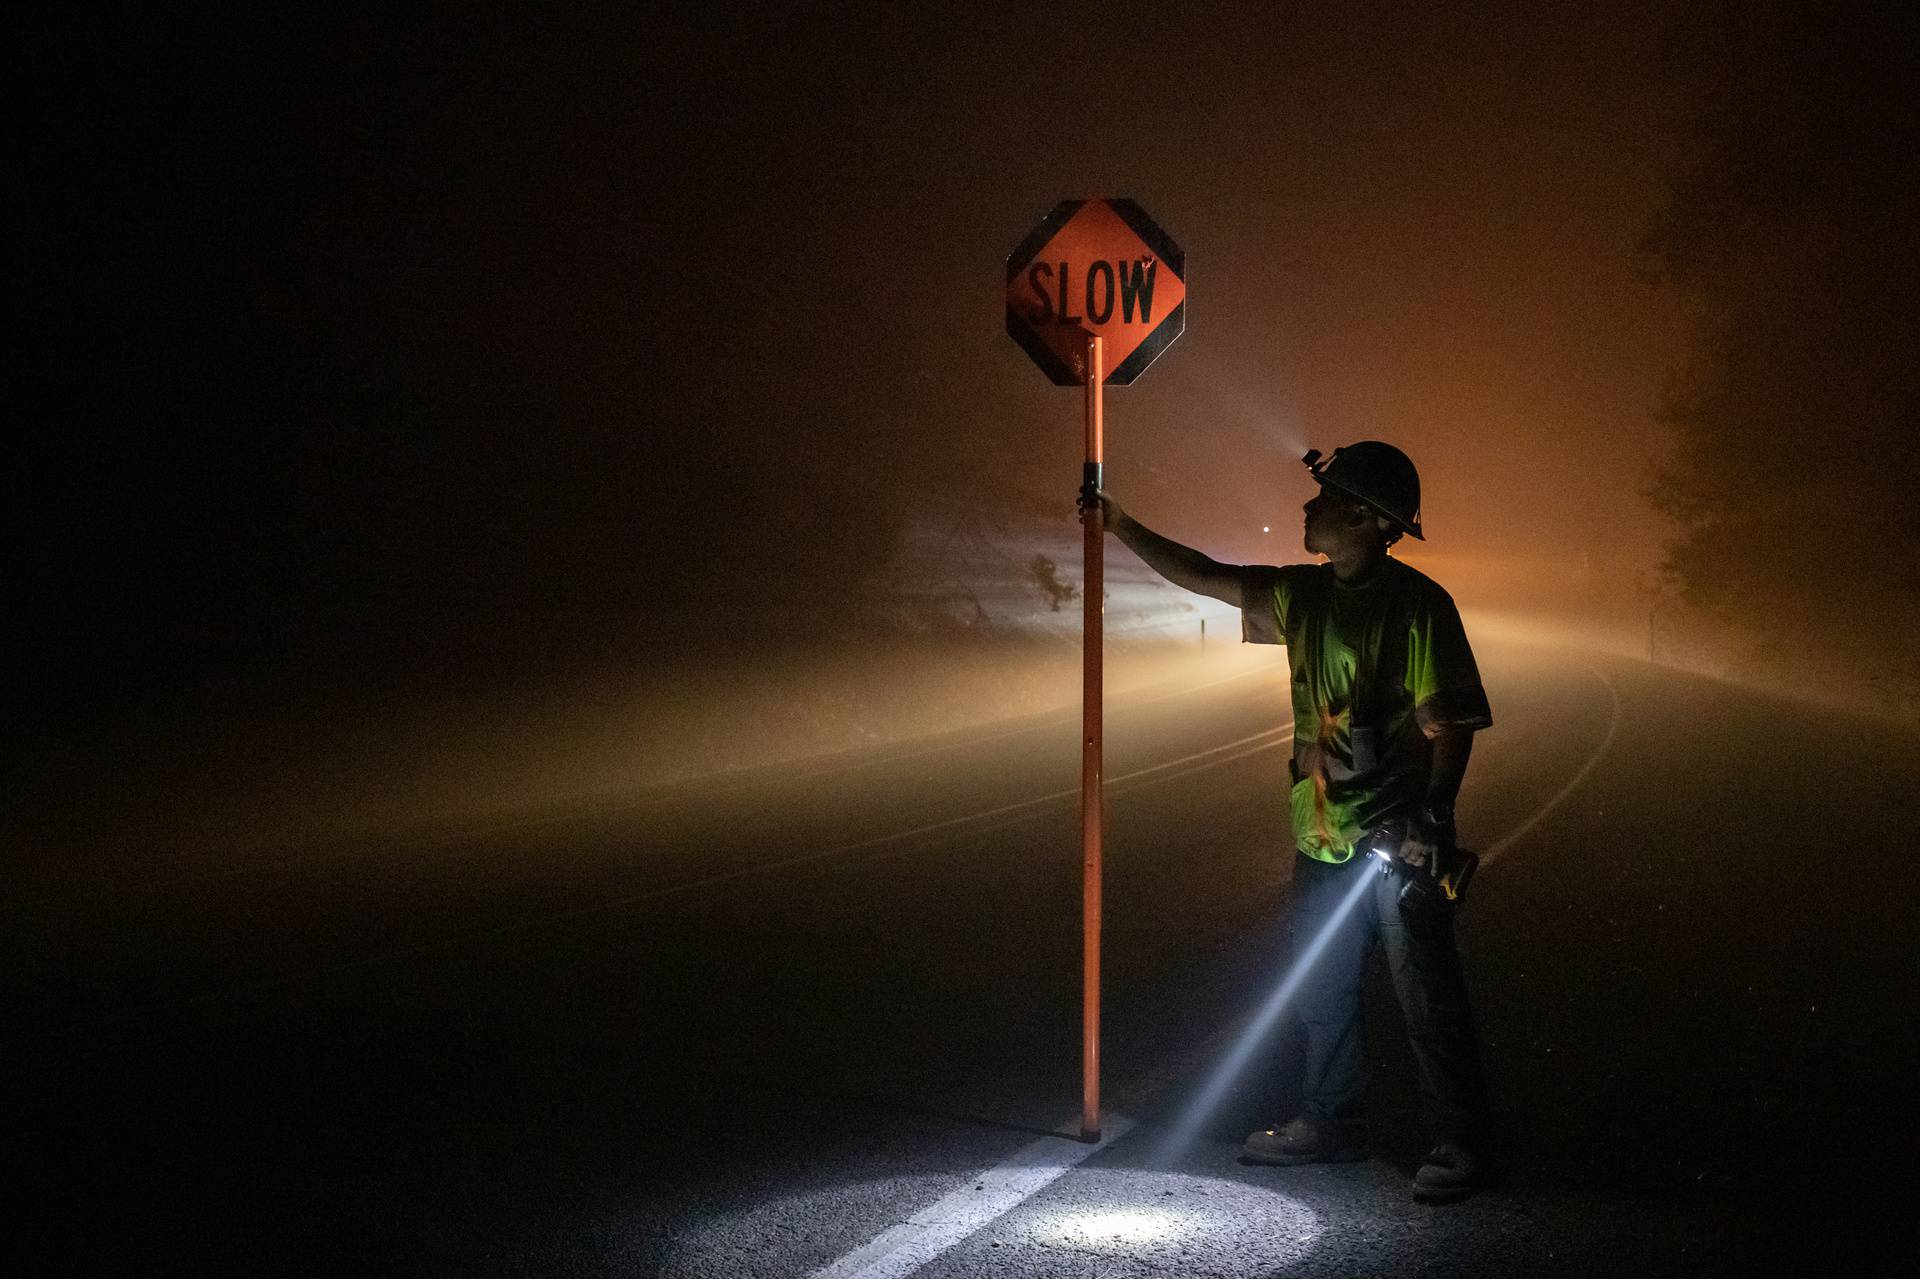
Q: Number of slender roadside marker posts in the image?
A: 2